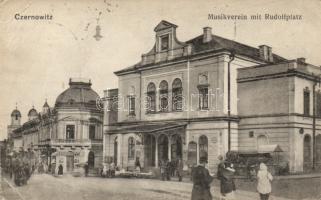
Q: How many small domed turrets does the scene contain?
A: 3